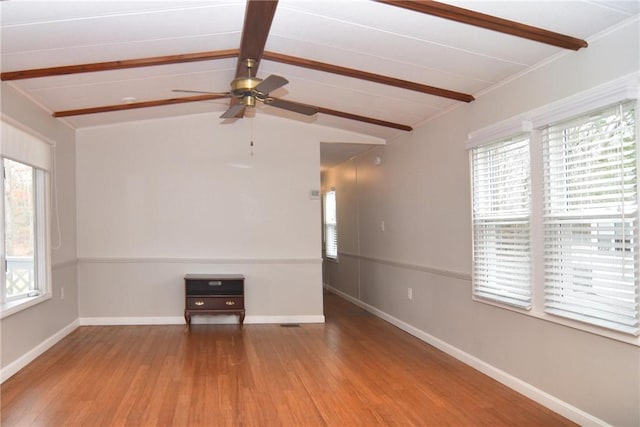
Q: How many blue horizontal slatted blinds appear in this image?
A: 0